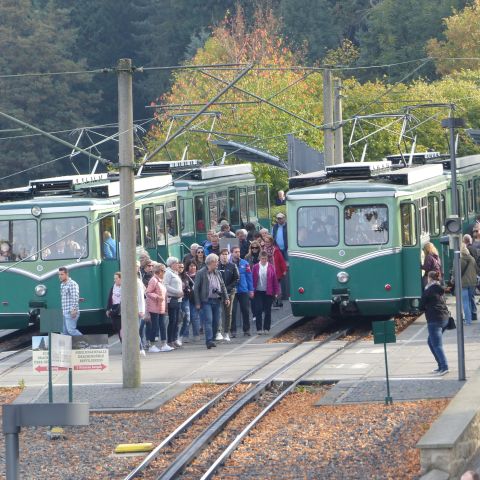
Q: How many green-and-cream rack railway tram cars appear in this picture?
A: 4